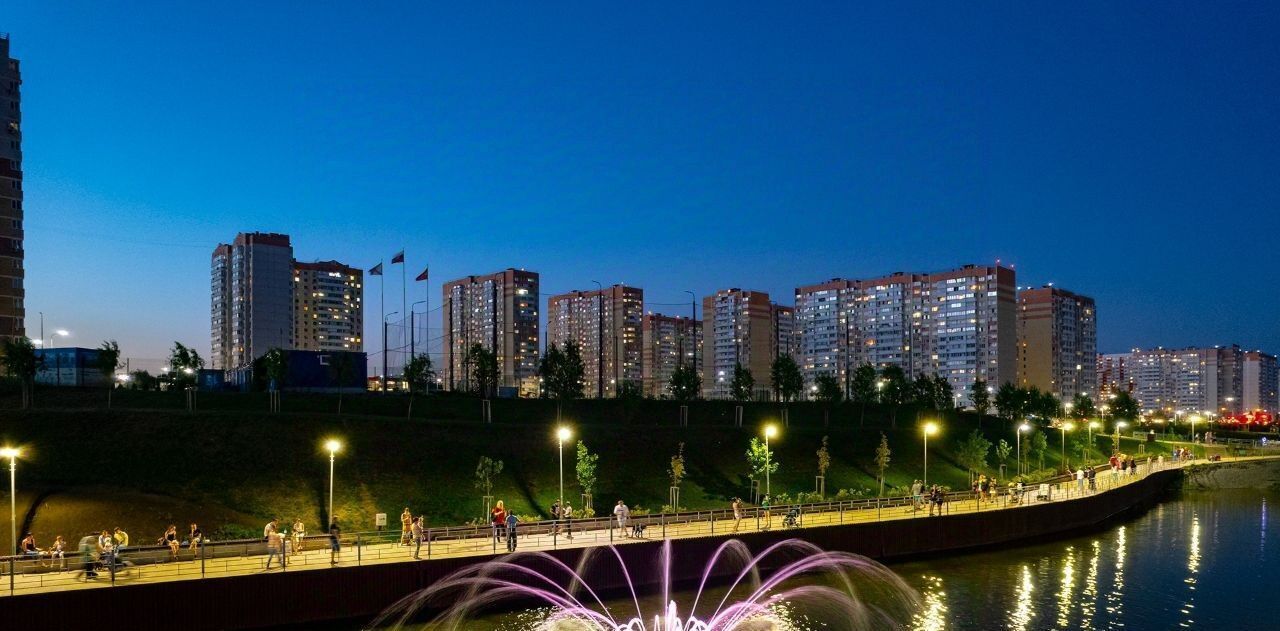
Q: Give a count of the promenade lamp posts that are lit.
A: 10